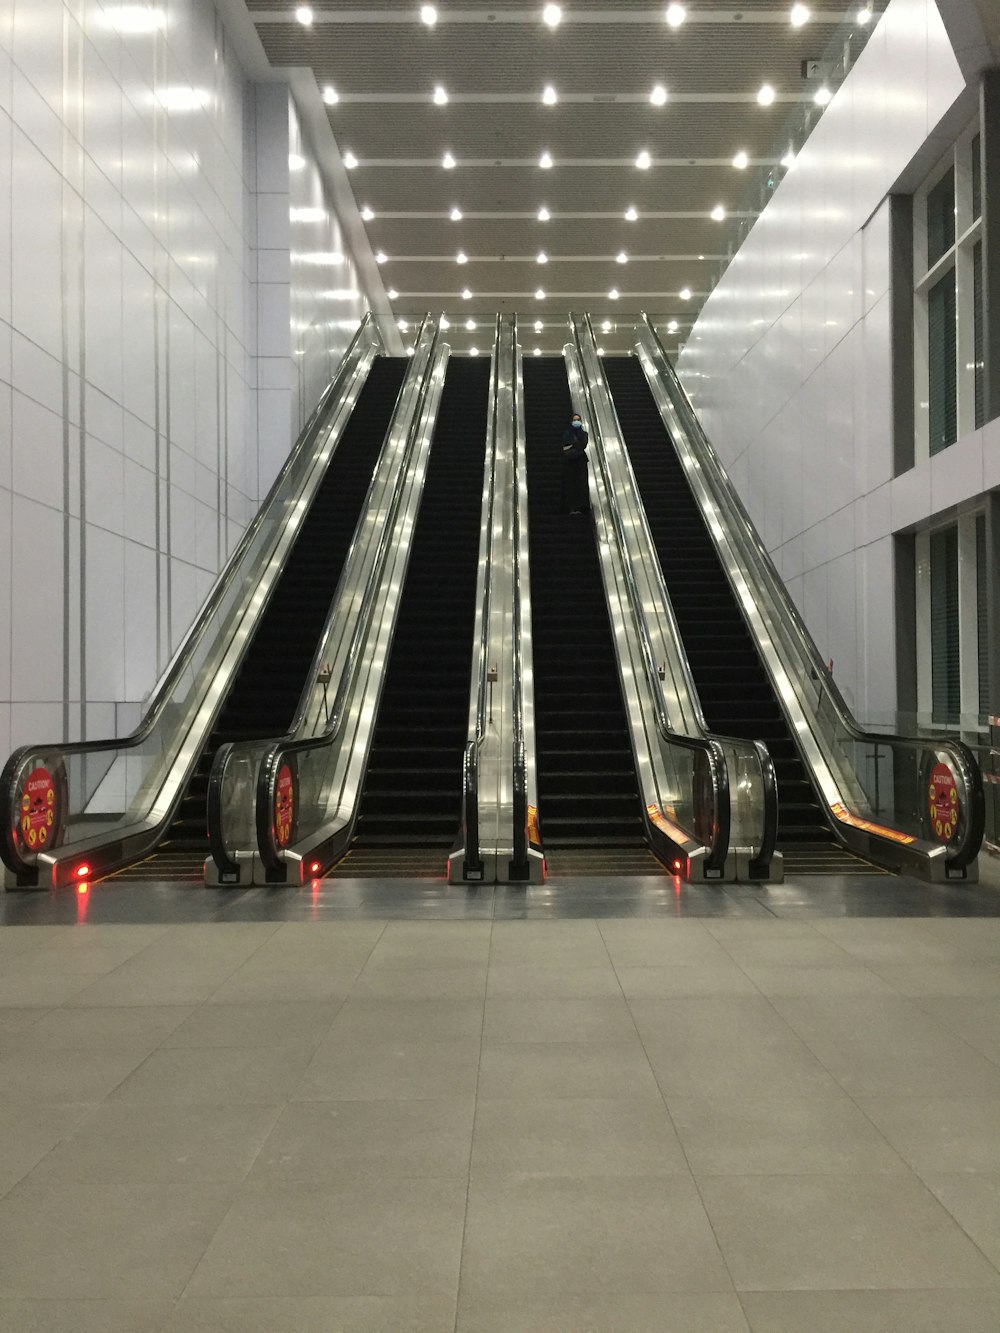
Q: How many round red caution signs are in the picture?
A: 3